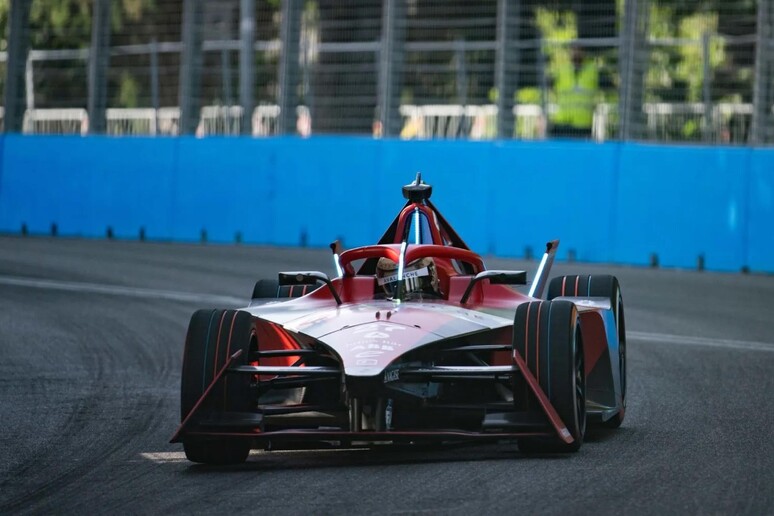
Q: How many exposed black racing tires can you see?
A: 4